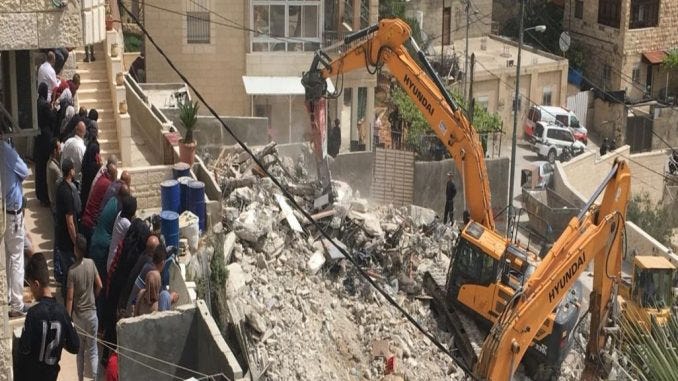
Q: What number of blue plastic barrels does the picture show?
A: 5